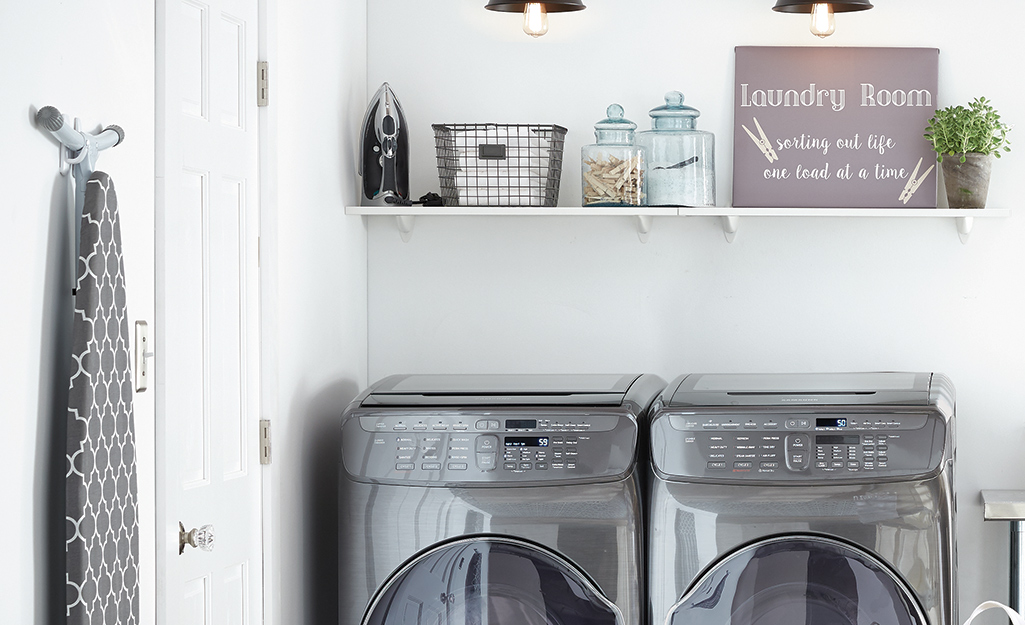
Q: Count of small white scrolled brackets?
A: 4